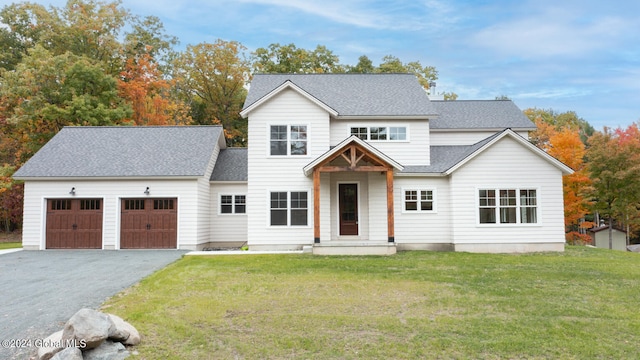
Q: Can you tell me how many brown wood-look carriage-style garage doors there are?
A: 2